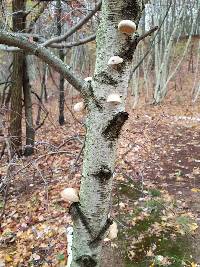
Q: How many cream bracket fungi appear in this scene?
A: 7